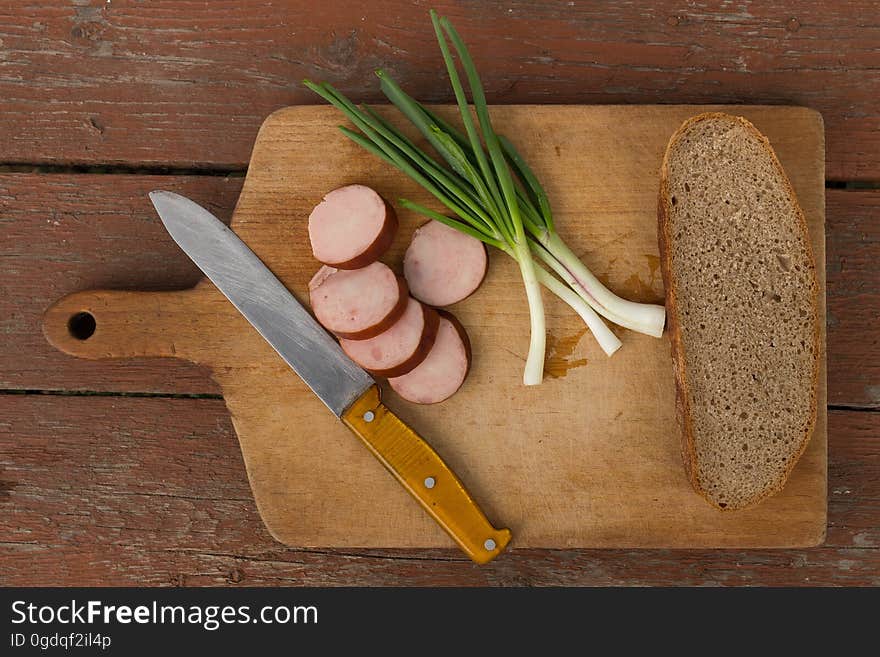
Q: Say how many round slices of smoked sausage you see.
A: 5